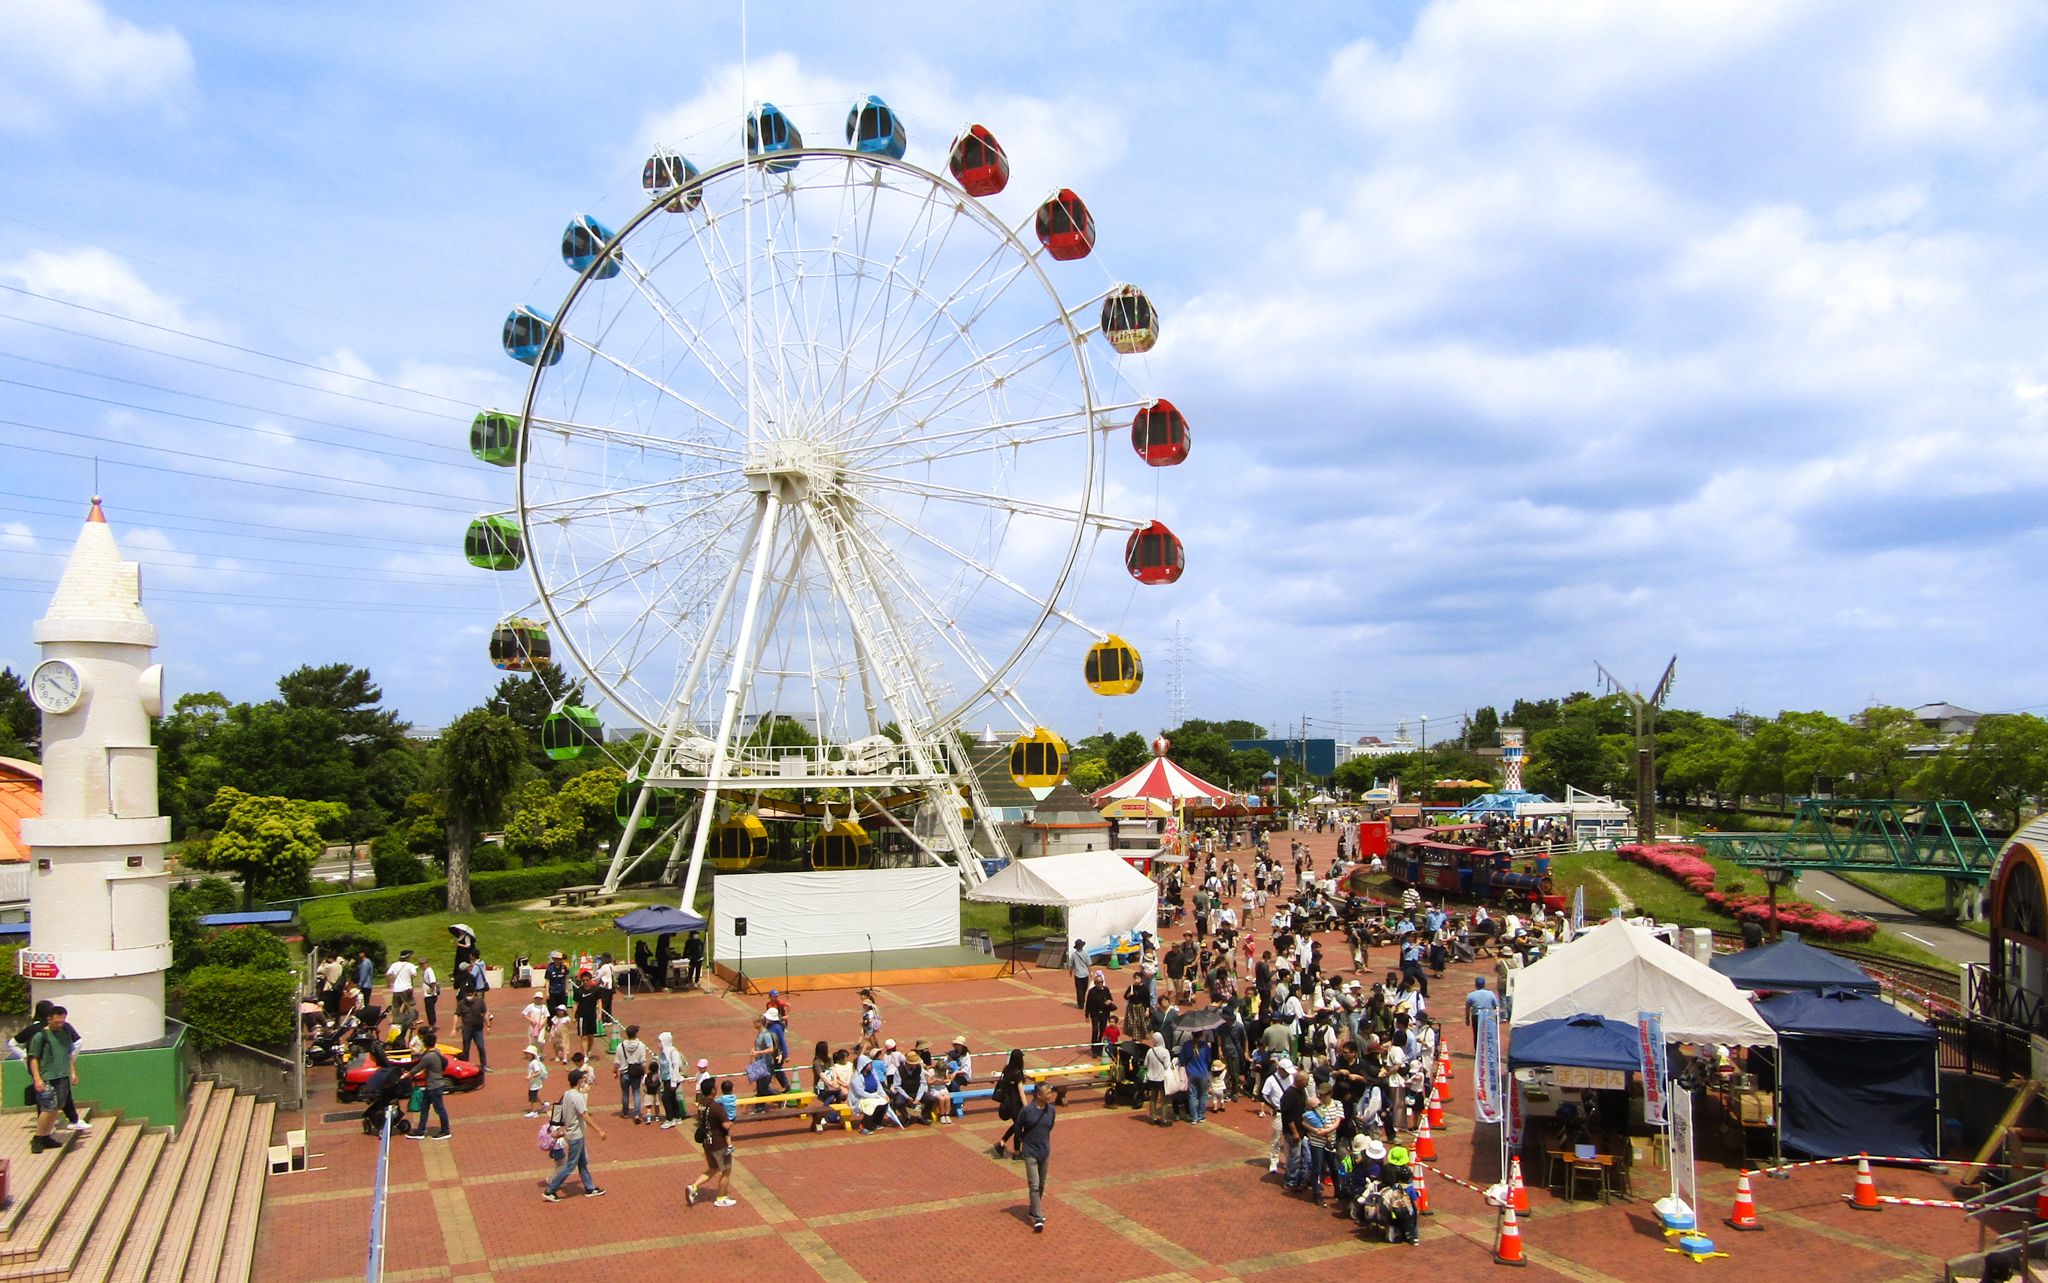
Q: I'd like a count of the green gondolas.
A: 4